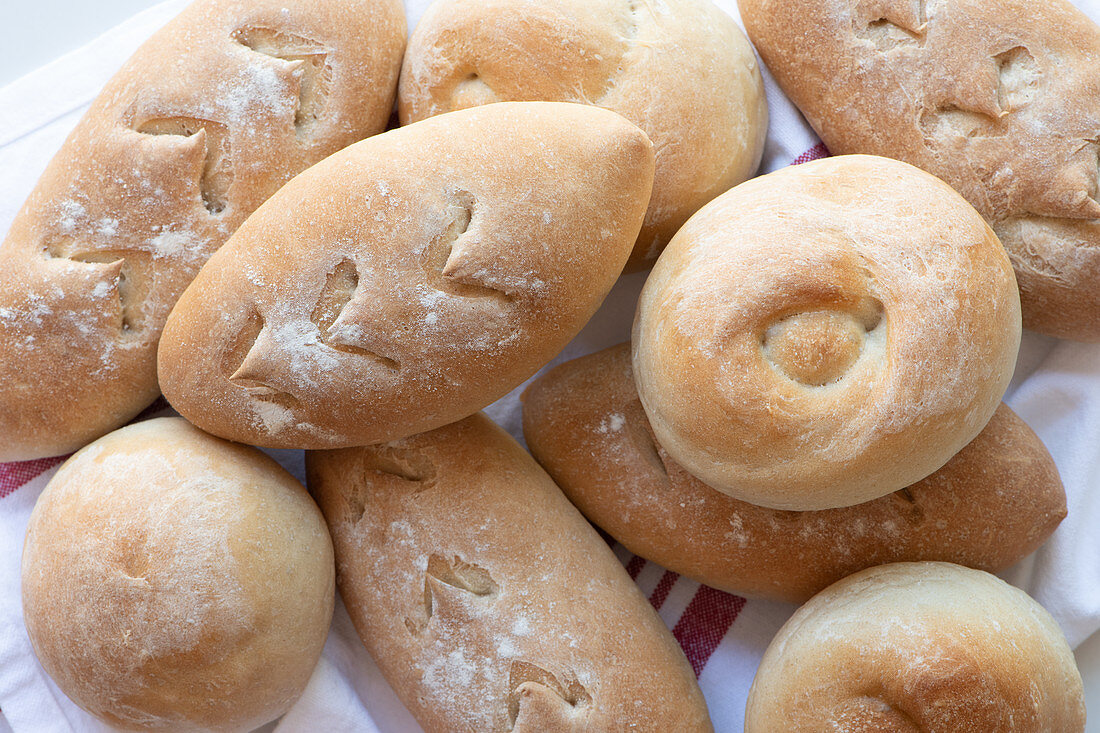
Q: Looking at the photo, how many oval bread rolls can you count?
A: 5